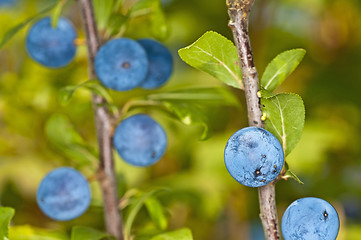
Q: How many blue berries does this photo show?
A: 7